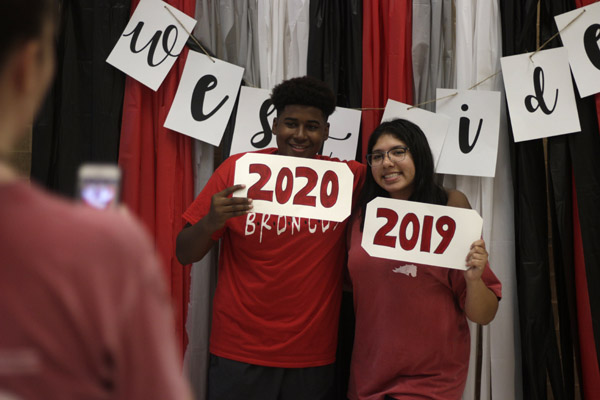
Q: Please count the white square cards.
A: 8